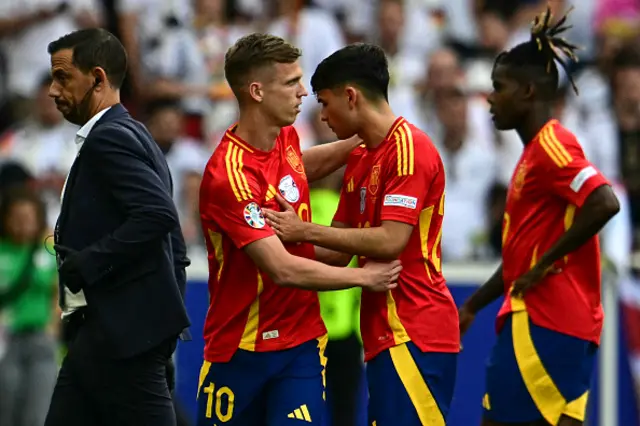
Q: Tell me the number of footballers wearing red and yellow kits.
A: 3